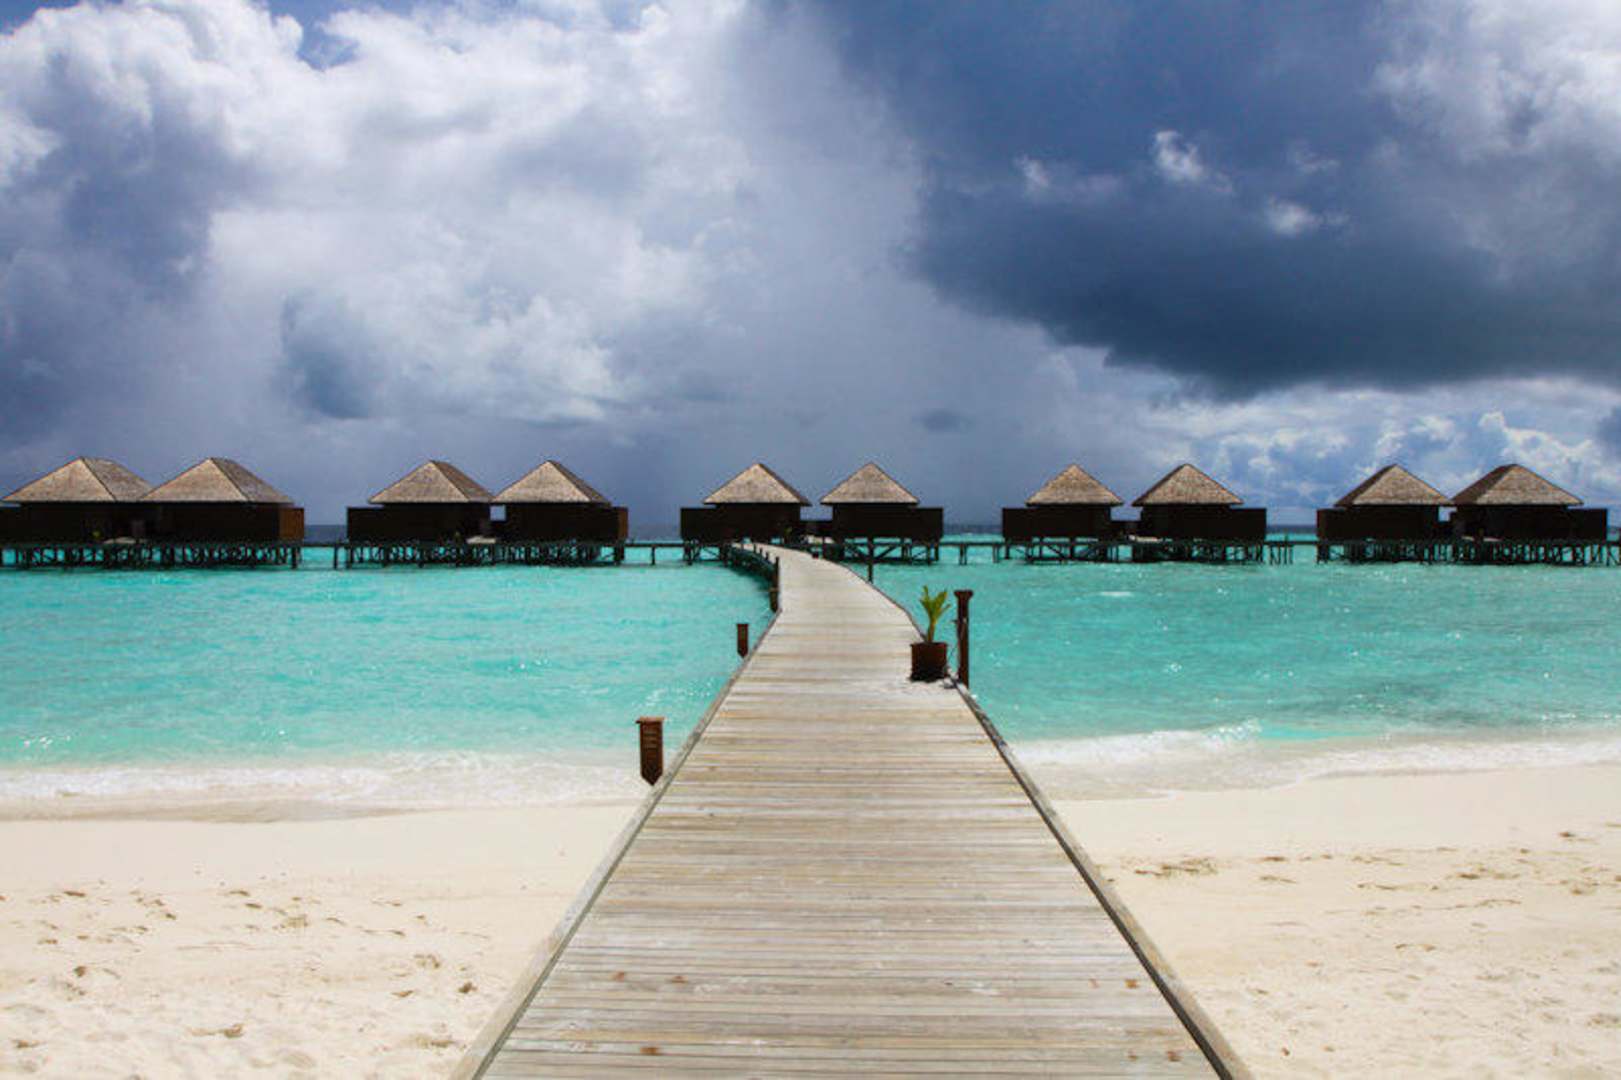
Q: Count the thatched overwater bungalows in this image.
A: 10